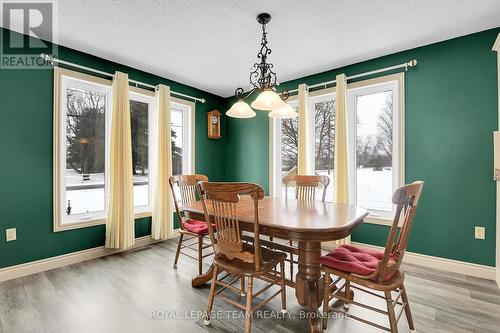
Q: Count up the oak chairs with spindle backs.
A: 4